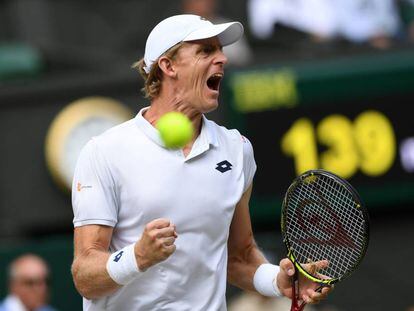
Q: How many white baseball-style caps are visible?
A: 1